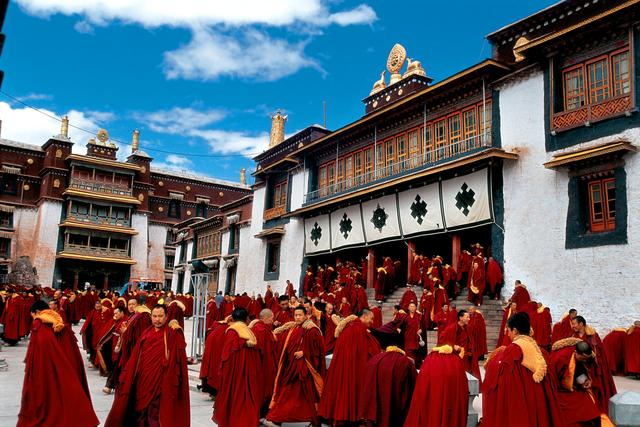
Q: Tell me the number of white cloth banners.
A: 5